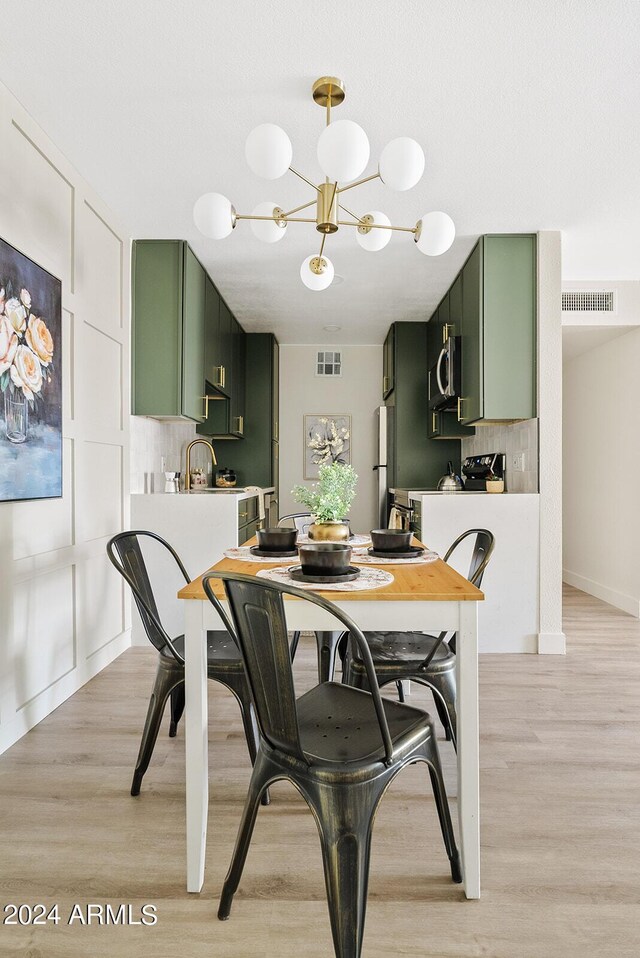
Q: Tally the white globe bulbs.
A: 8